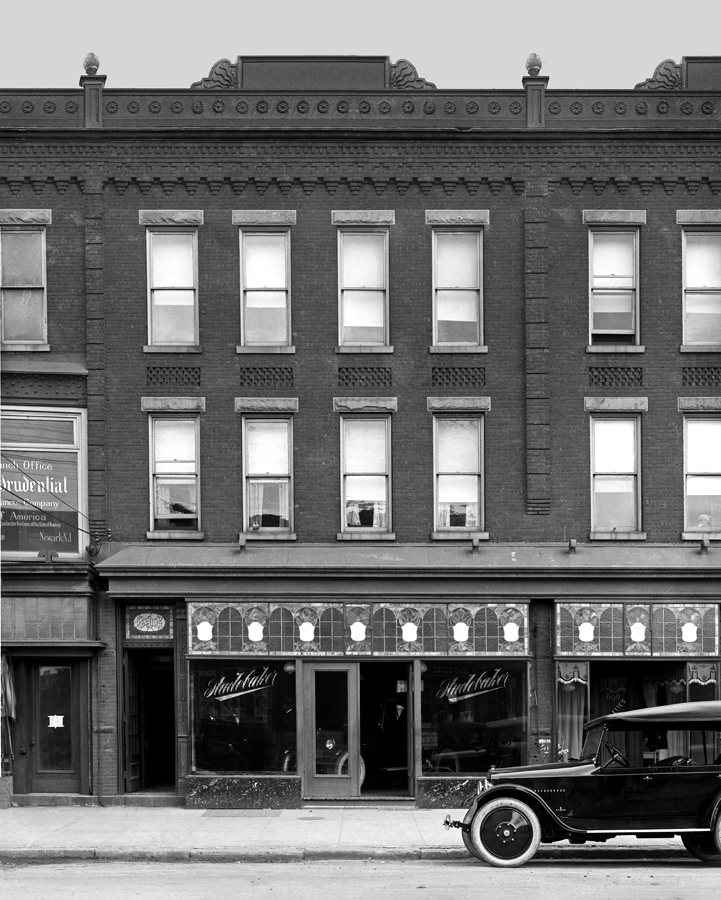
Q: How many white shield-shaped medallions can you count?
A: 10